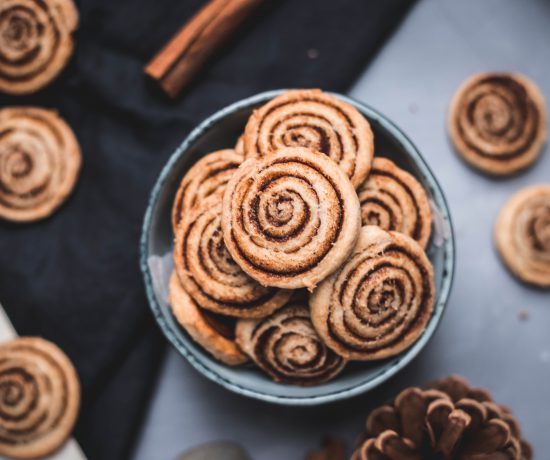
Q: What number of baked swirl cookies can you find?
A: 13